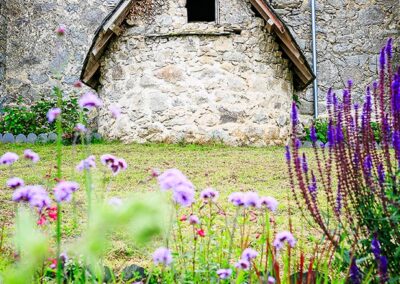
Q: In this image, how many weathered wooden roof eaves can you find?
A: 2